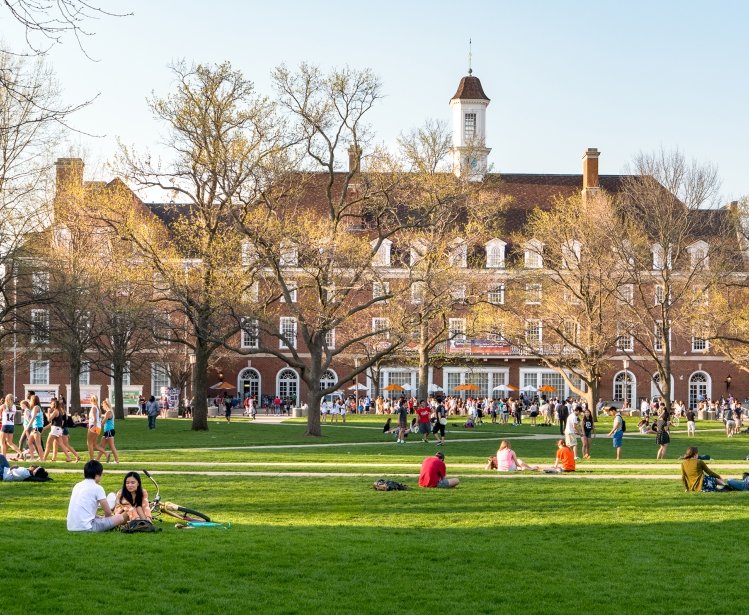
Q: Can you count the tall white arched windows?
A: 6